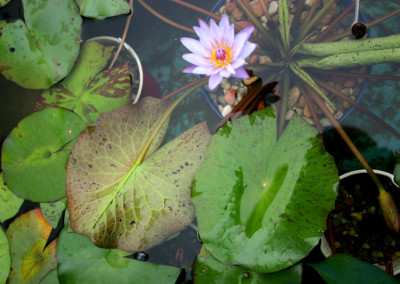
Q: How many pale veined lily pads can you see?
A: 1